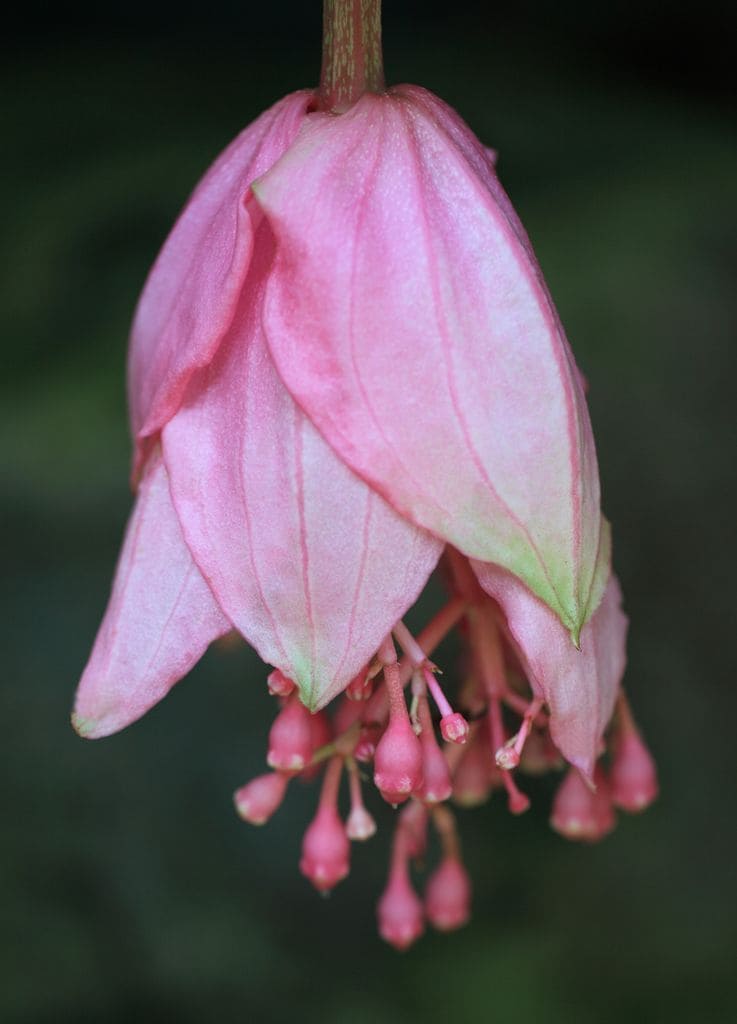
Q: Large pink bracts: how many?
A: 5